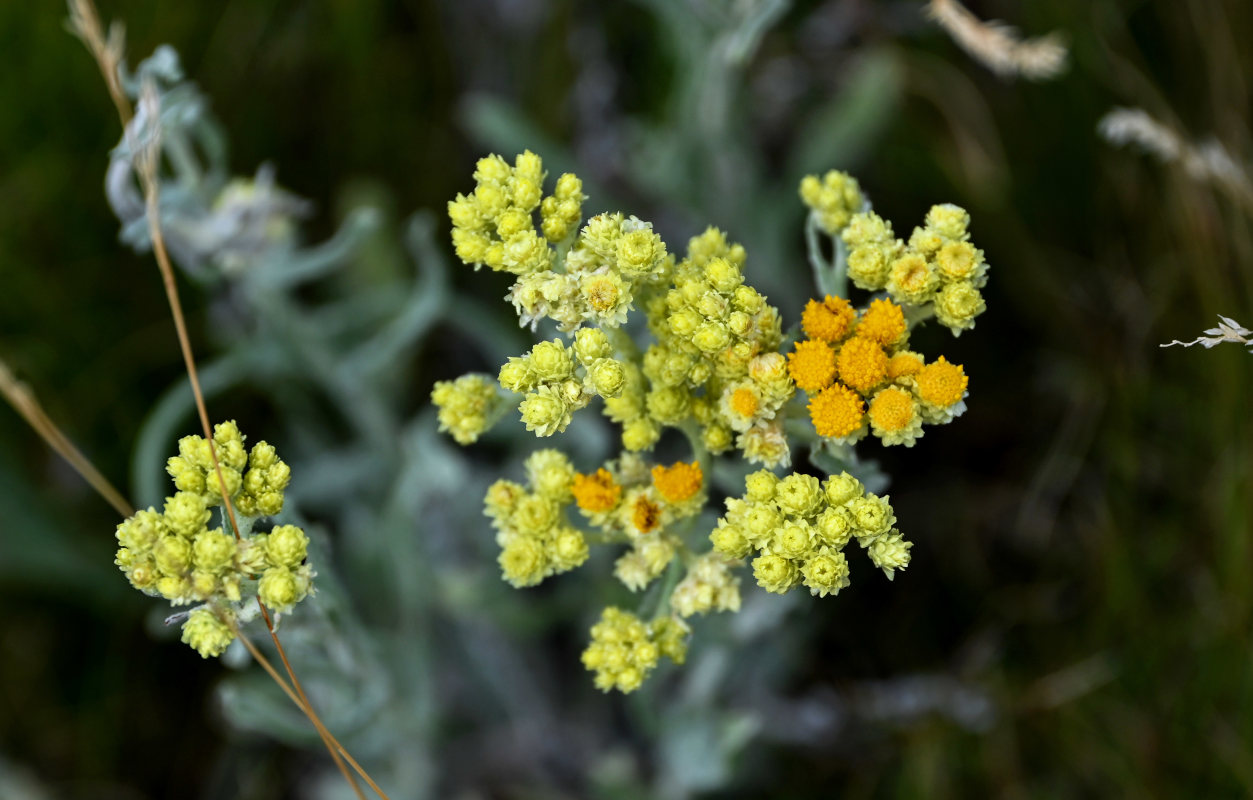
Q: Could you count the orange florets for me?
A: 12